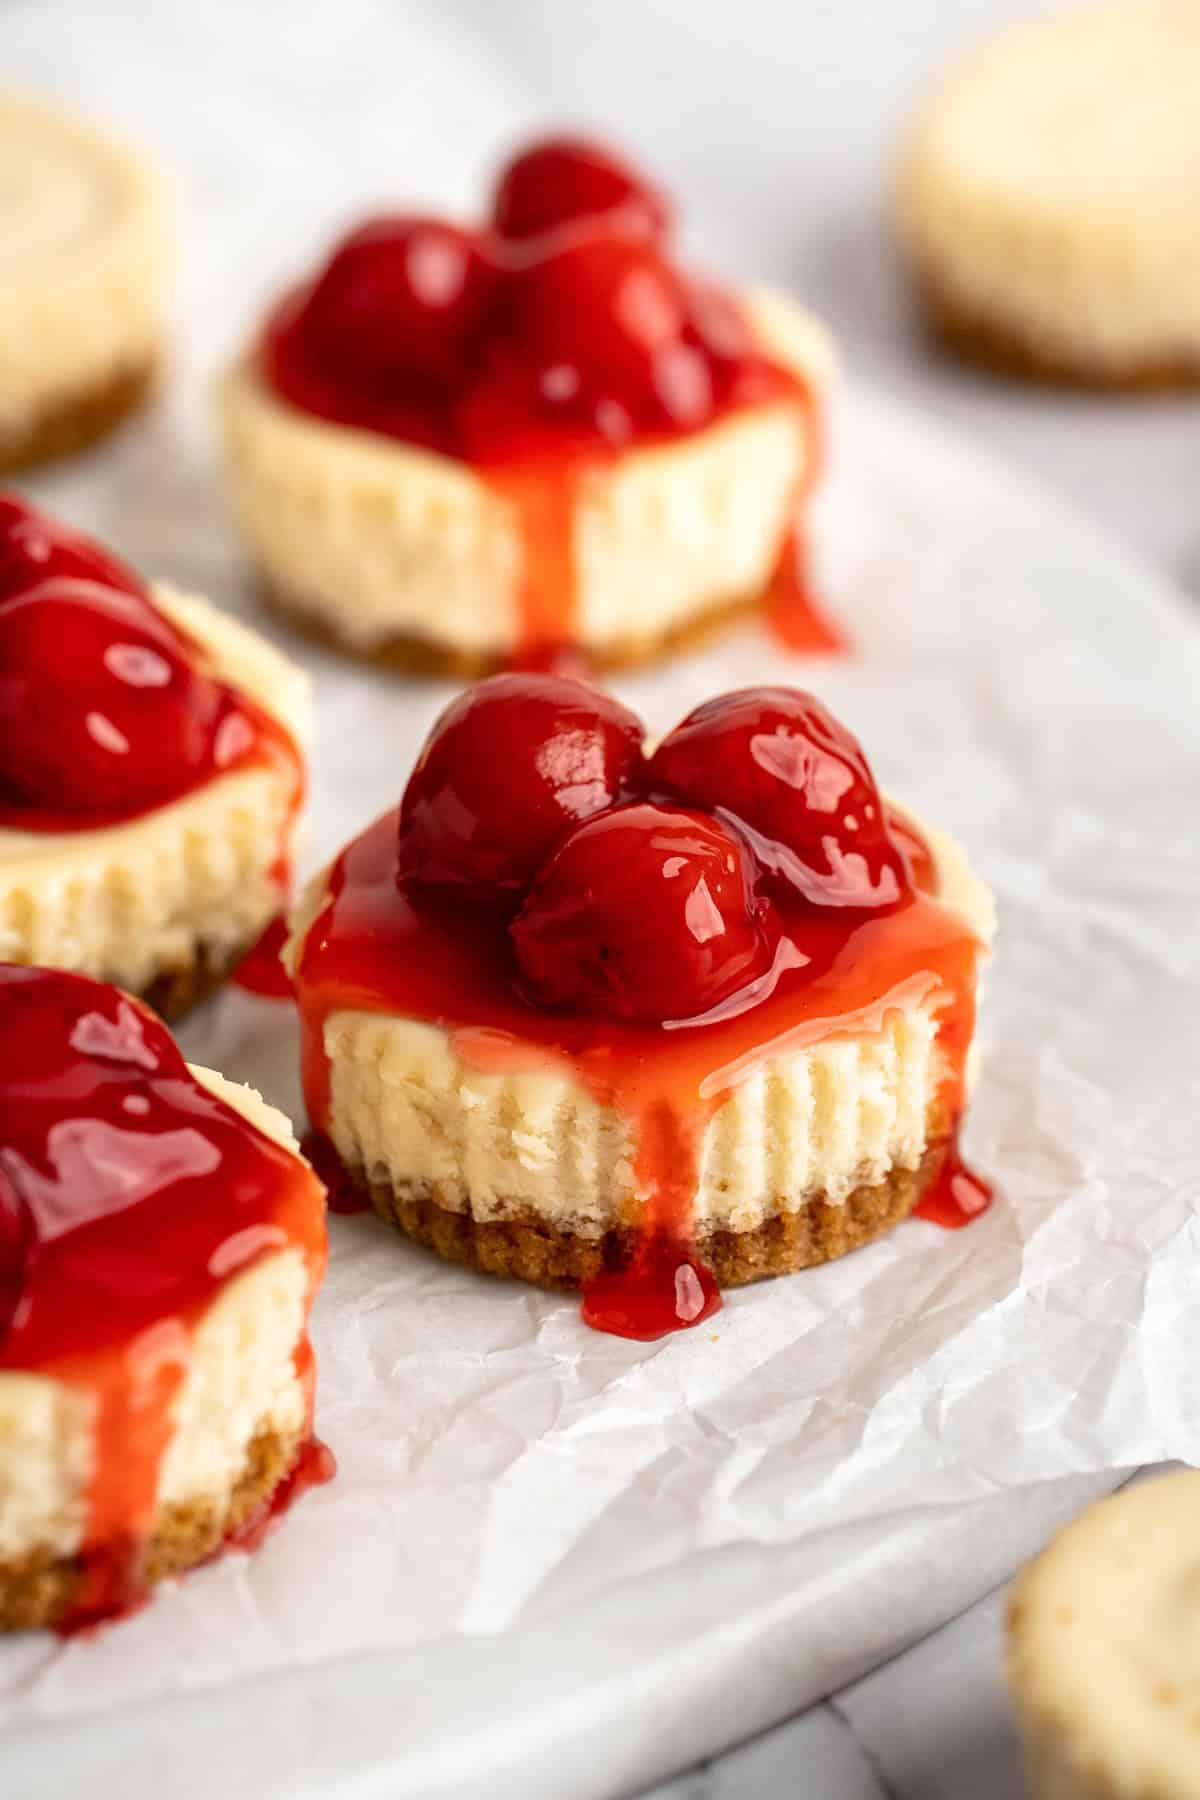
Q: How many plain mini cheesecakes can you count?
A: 3